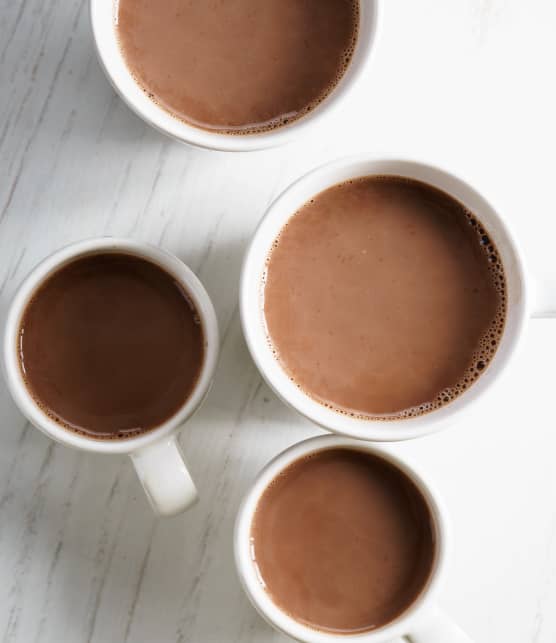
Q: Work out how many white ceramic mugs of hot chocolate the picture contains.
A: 4